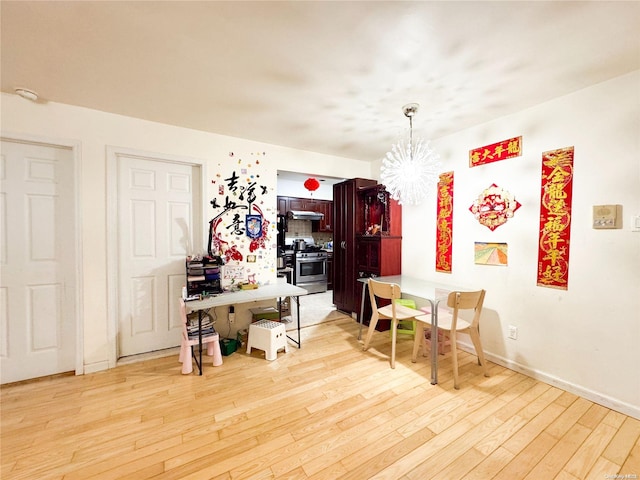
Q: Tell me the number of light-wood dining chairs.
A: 2